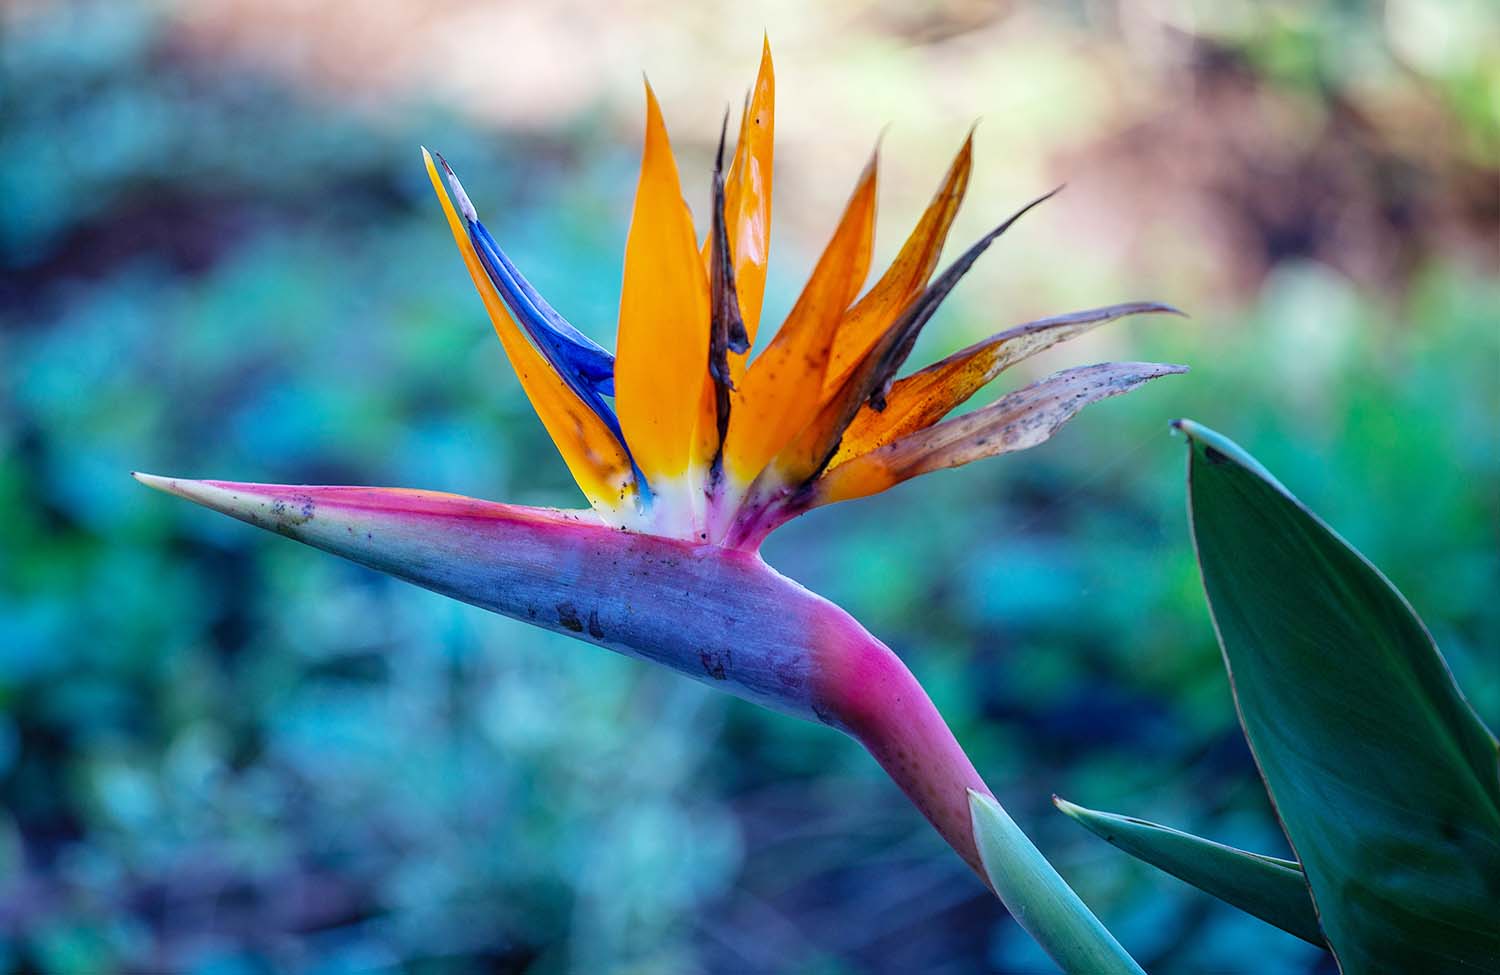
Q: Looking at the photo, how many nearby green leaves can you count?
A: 2